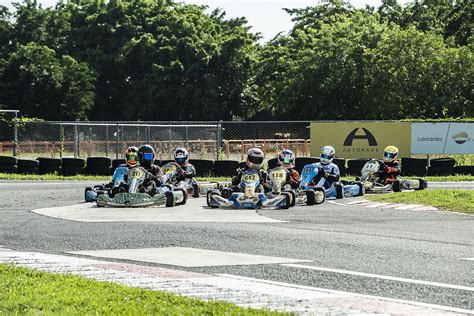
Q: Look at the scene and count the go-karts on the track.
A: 7